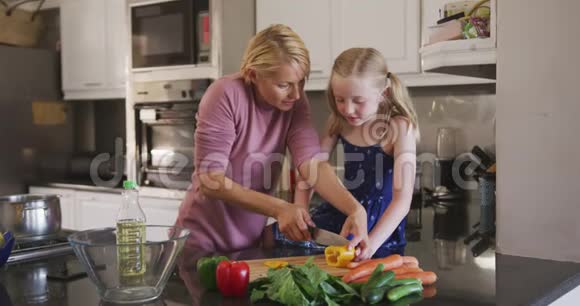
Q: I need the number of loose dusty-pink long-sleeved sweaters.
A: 1